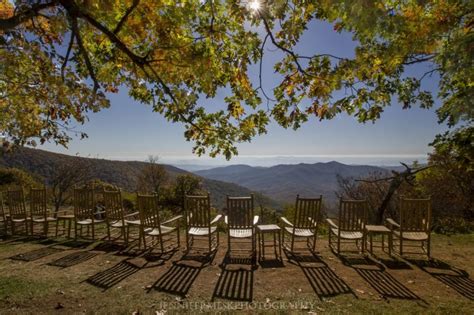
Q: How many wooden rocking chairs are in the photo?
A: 11